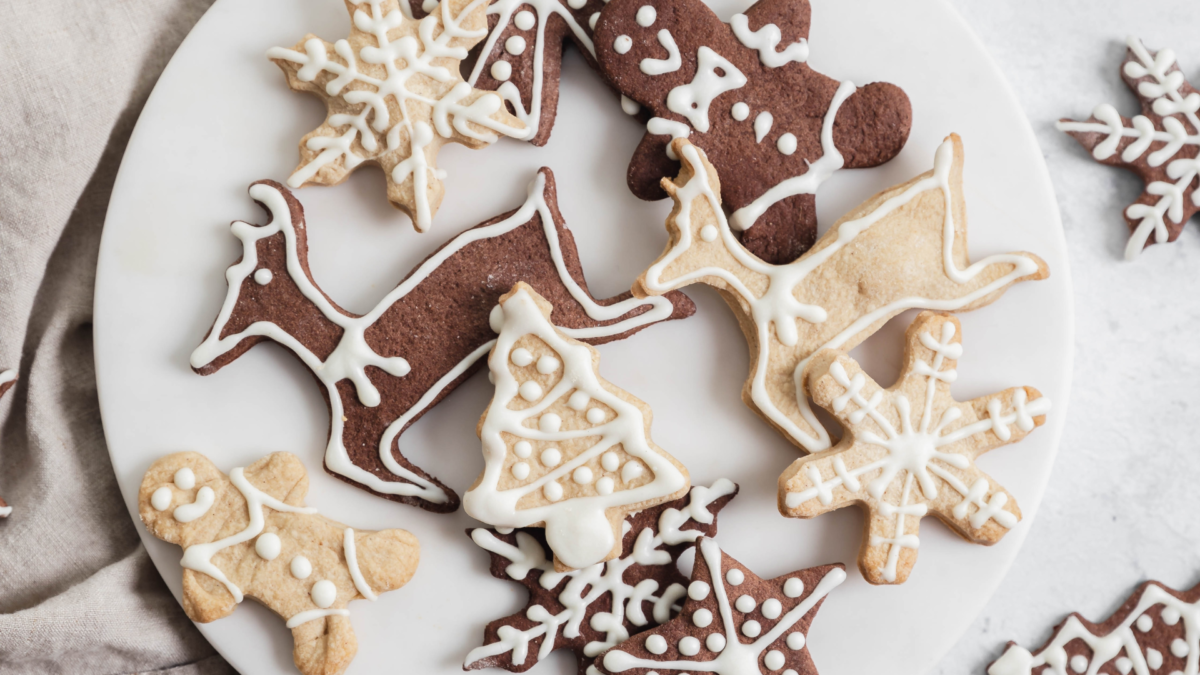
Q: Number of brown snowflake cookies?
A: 2